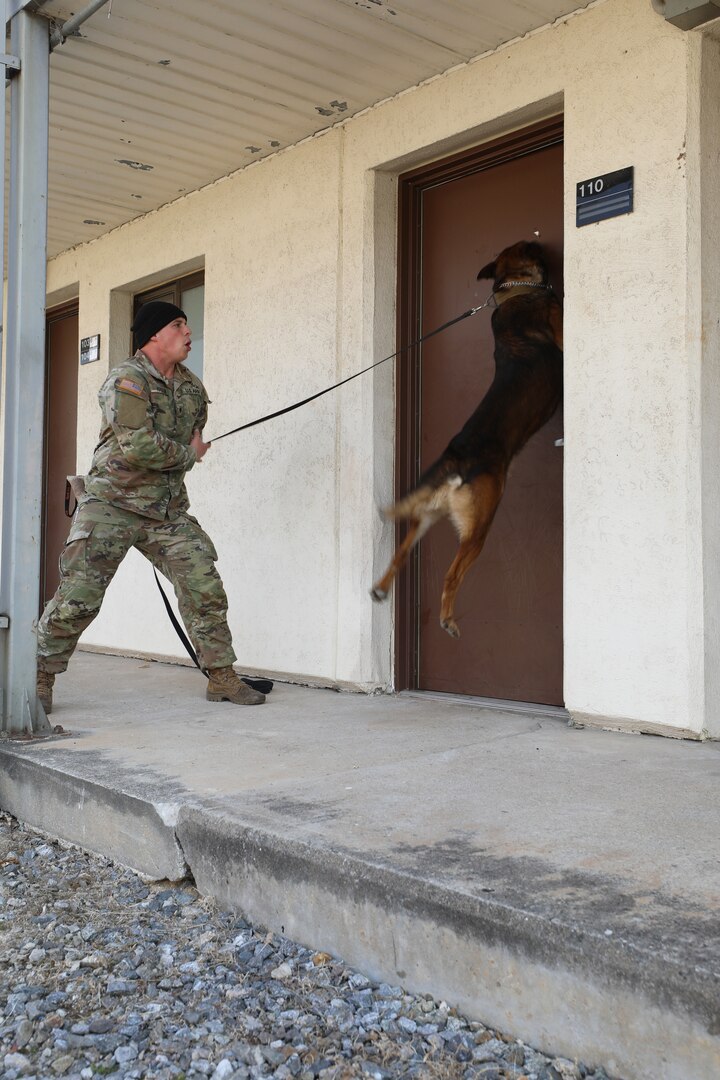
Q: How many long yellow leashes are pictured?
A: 0